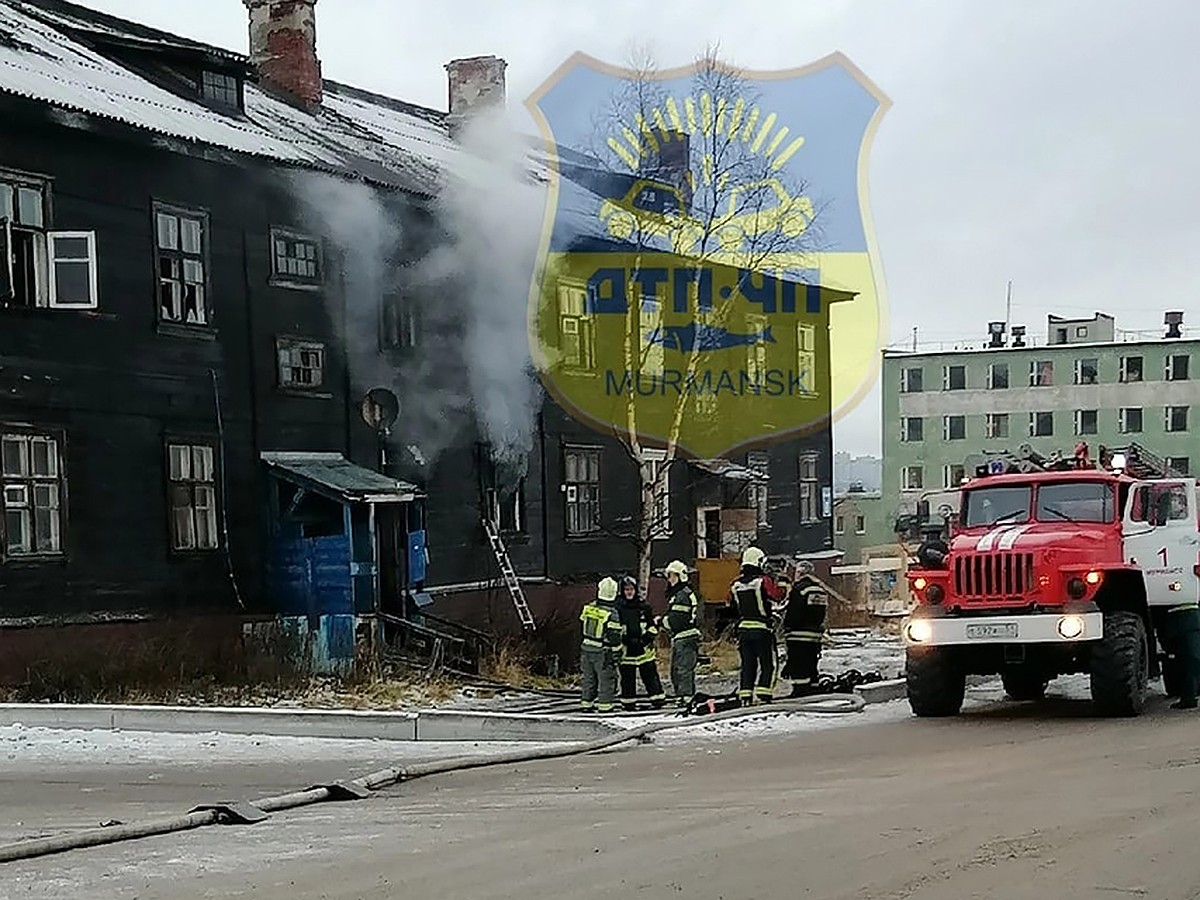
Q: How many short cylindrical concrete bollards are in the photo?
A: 0